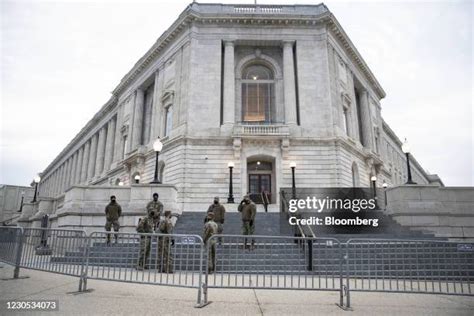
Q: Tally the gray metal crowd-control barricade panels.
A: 5